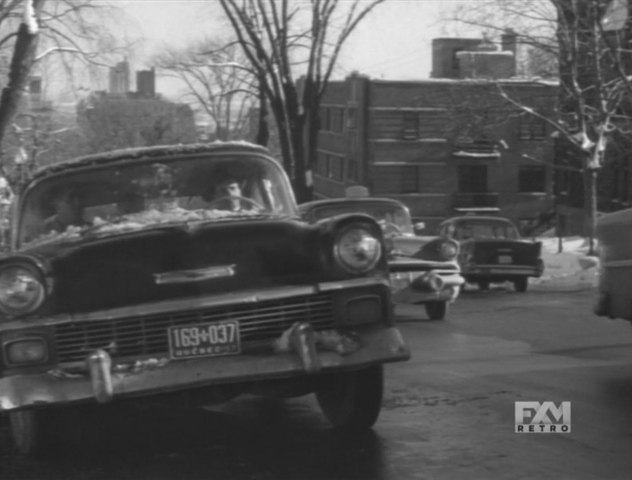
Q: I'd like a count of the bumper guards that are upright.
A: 2